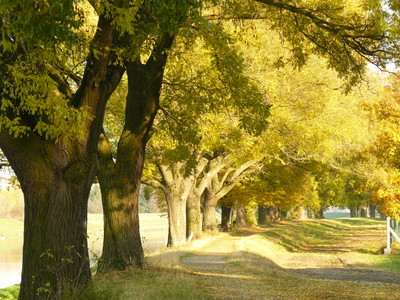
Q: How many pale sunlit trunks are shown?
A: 3